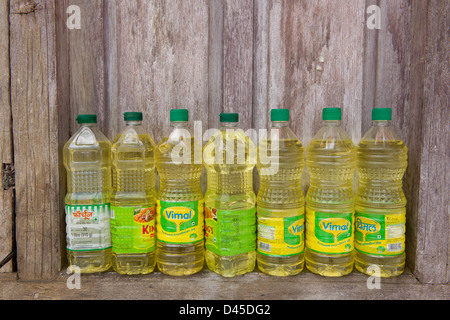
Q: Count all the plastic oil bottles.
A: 7